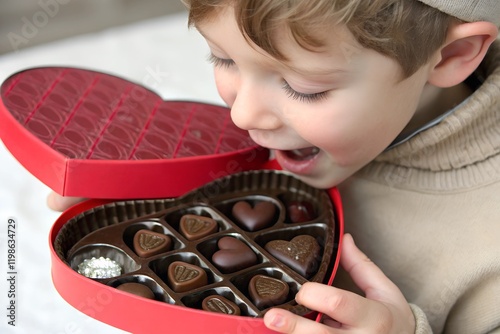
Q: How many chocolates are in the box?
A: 11